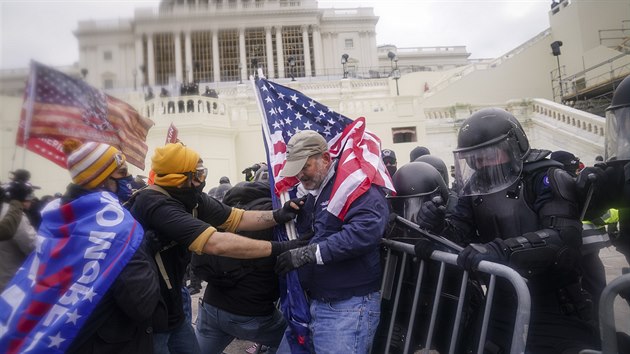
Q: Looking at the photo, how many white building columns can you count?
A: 10